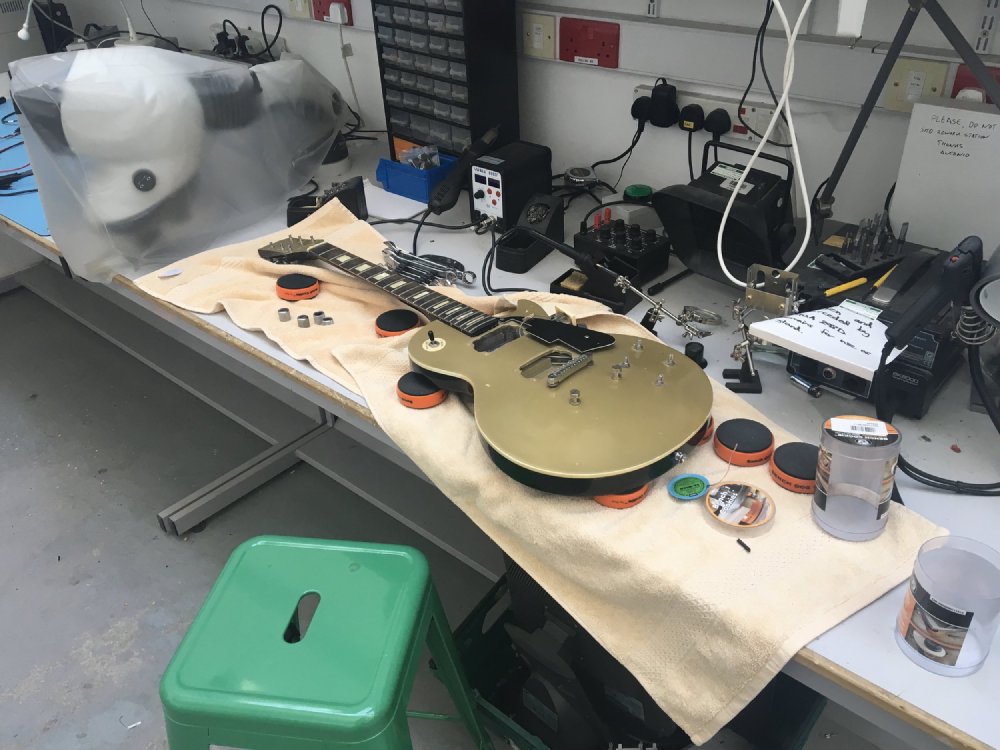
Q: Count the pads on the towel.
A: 7